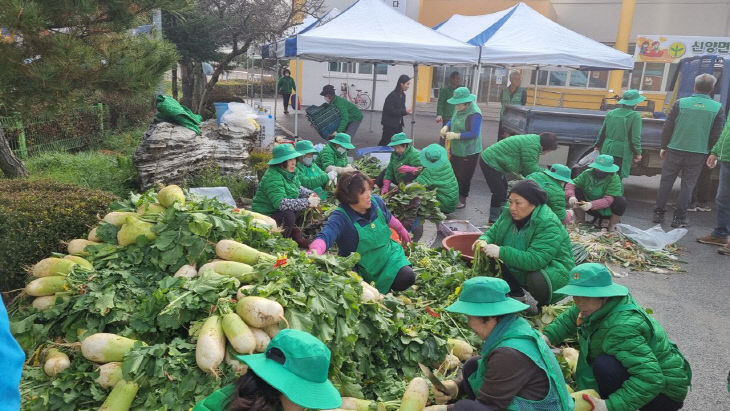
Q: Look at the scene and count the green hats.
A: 12